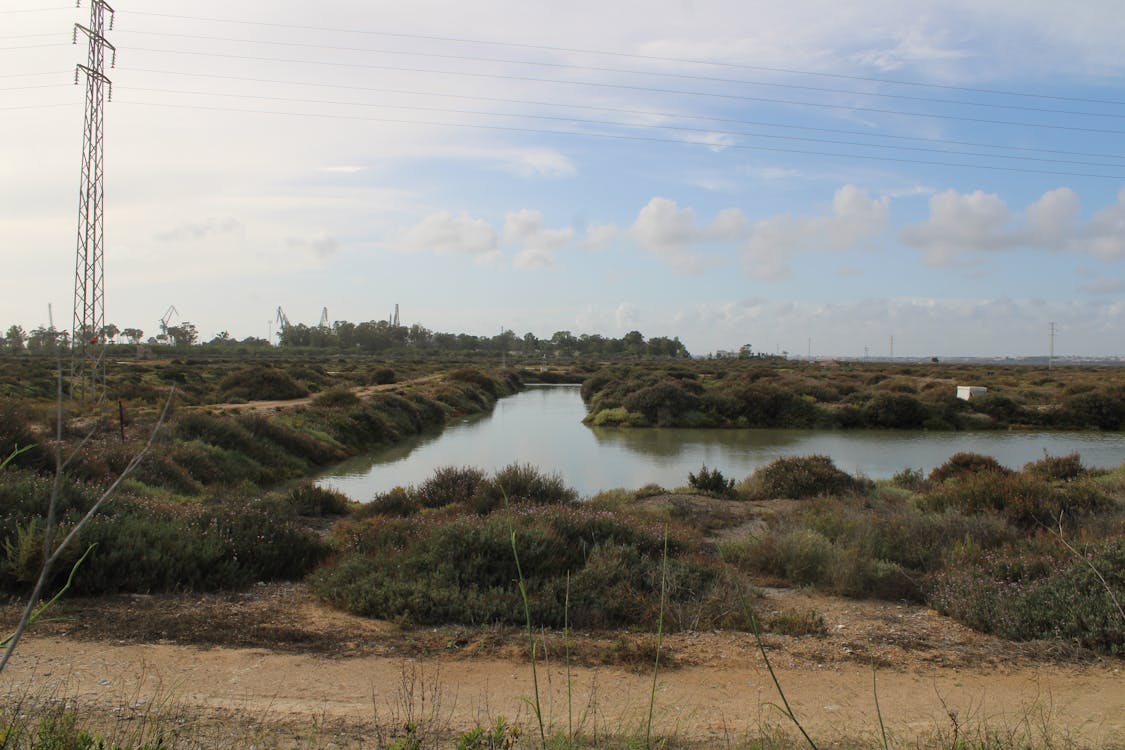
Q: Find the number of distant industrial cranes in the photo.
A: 4